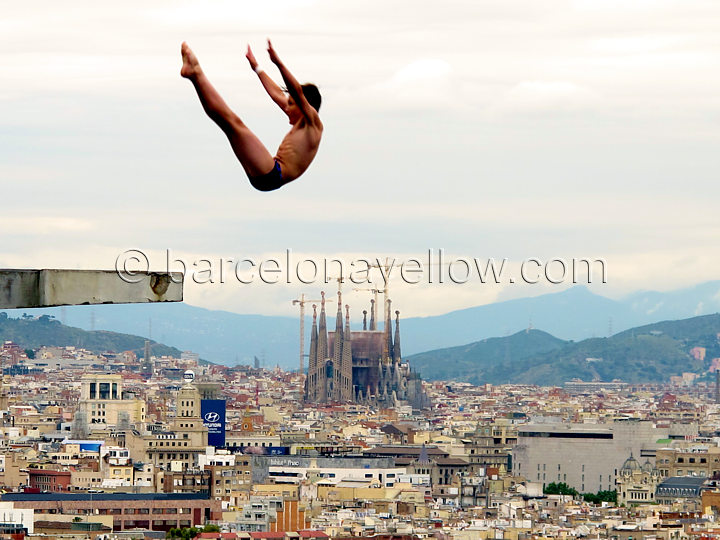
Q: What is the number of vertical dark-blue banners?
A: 1